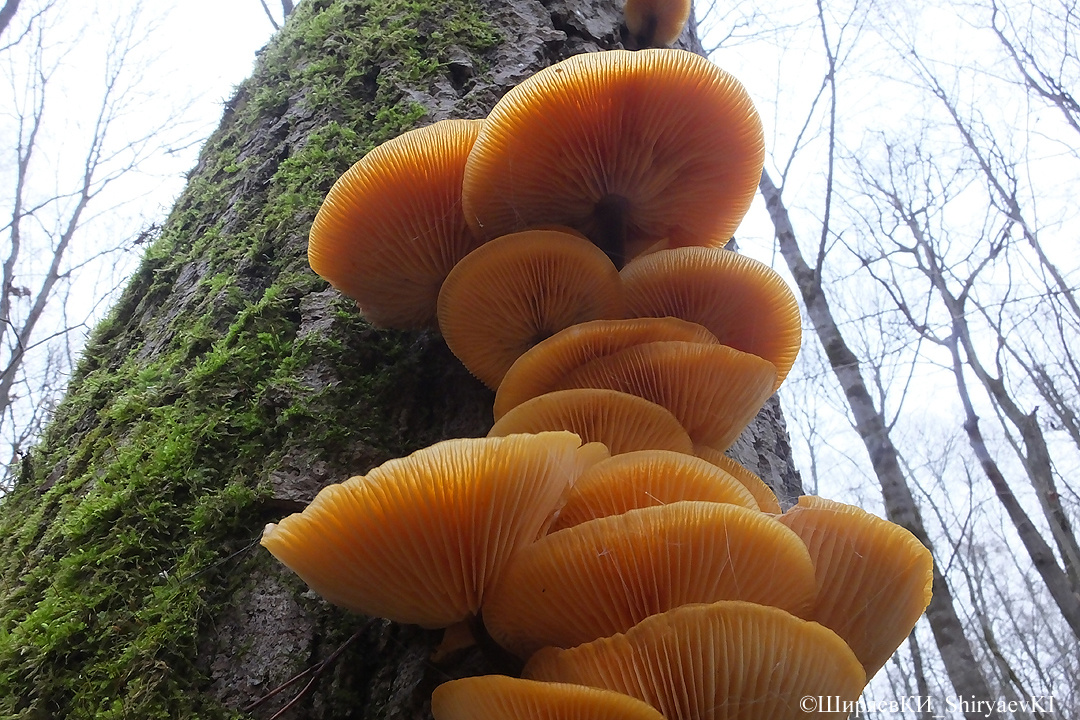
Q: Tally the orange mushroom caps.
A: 15